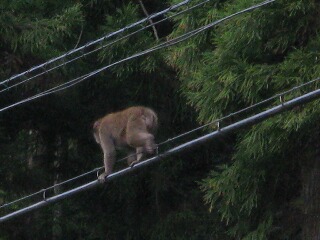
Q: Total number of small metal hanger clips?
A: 5